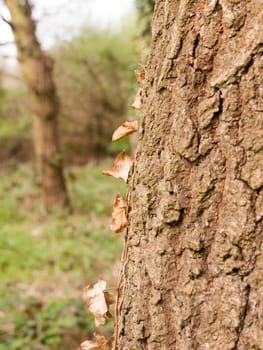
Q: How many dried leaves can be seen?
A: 7